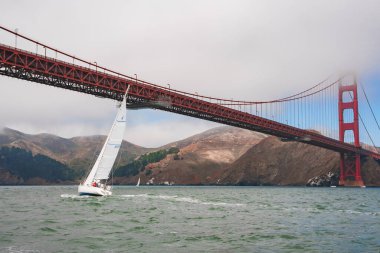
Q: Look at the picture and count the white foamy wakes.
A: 1